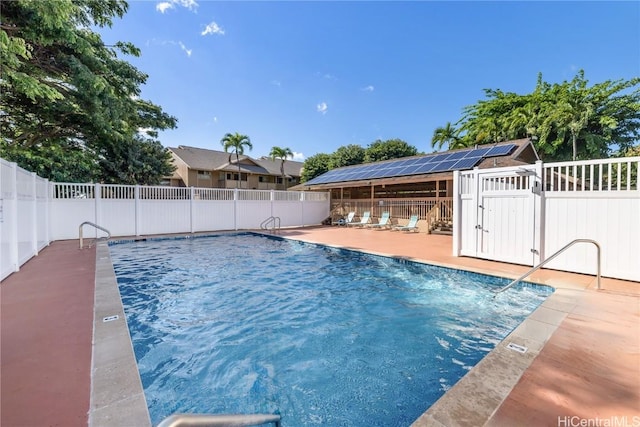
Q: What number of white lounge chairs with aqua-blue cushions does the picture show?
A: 4